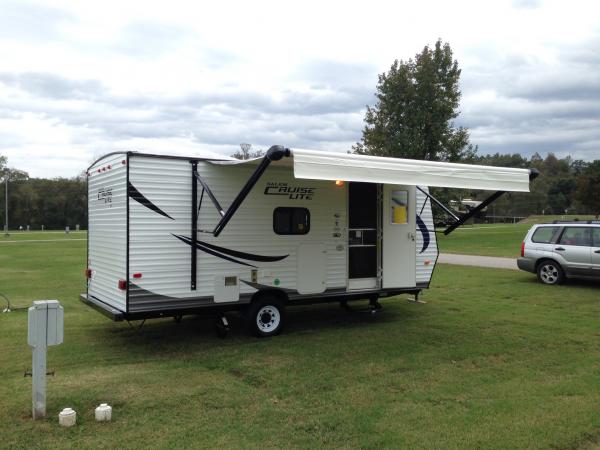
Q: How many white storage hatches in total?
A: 2